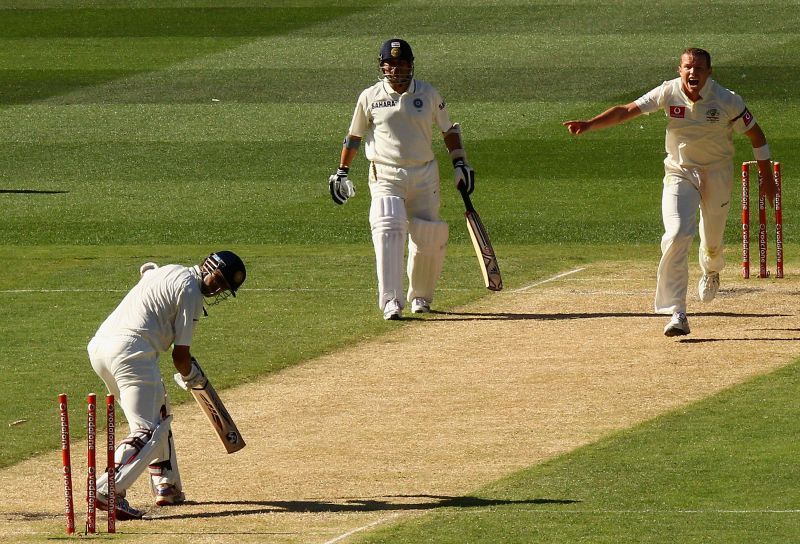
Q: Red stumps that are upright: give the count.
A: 6